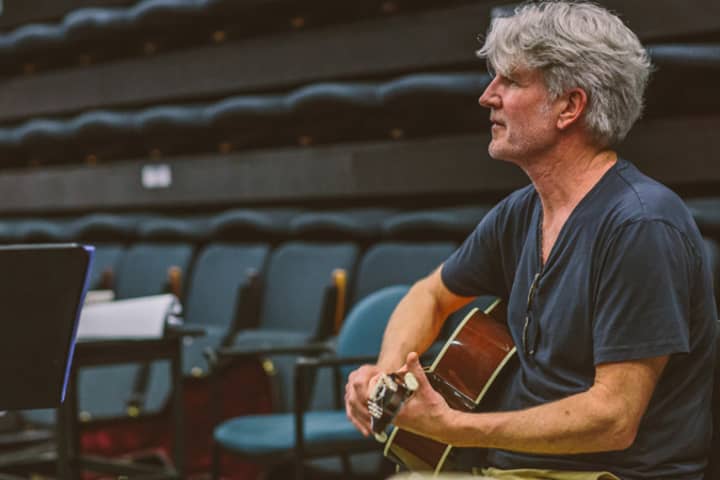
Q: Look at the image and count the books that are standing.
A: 0